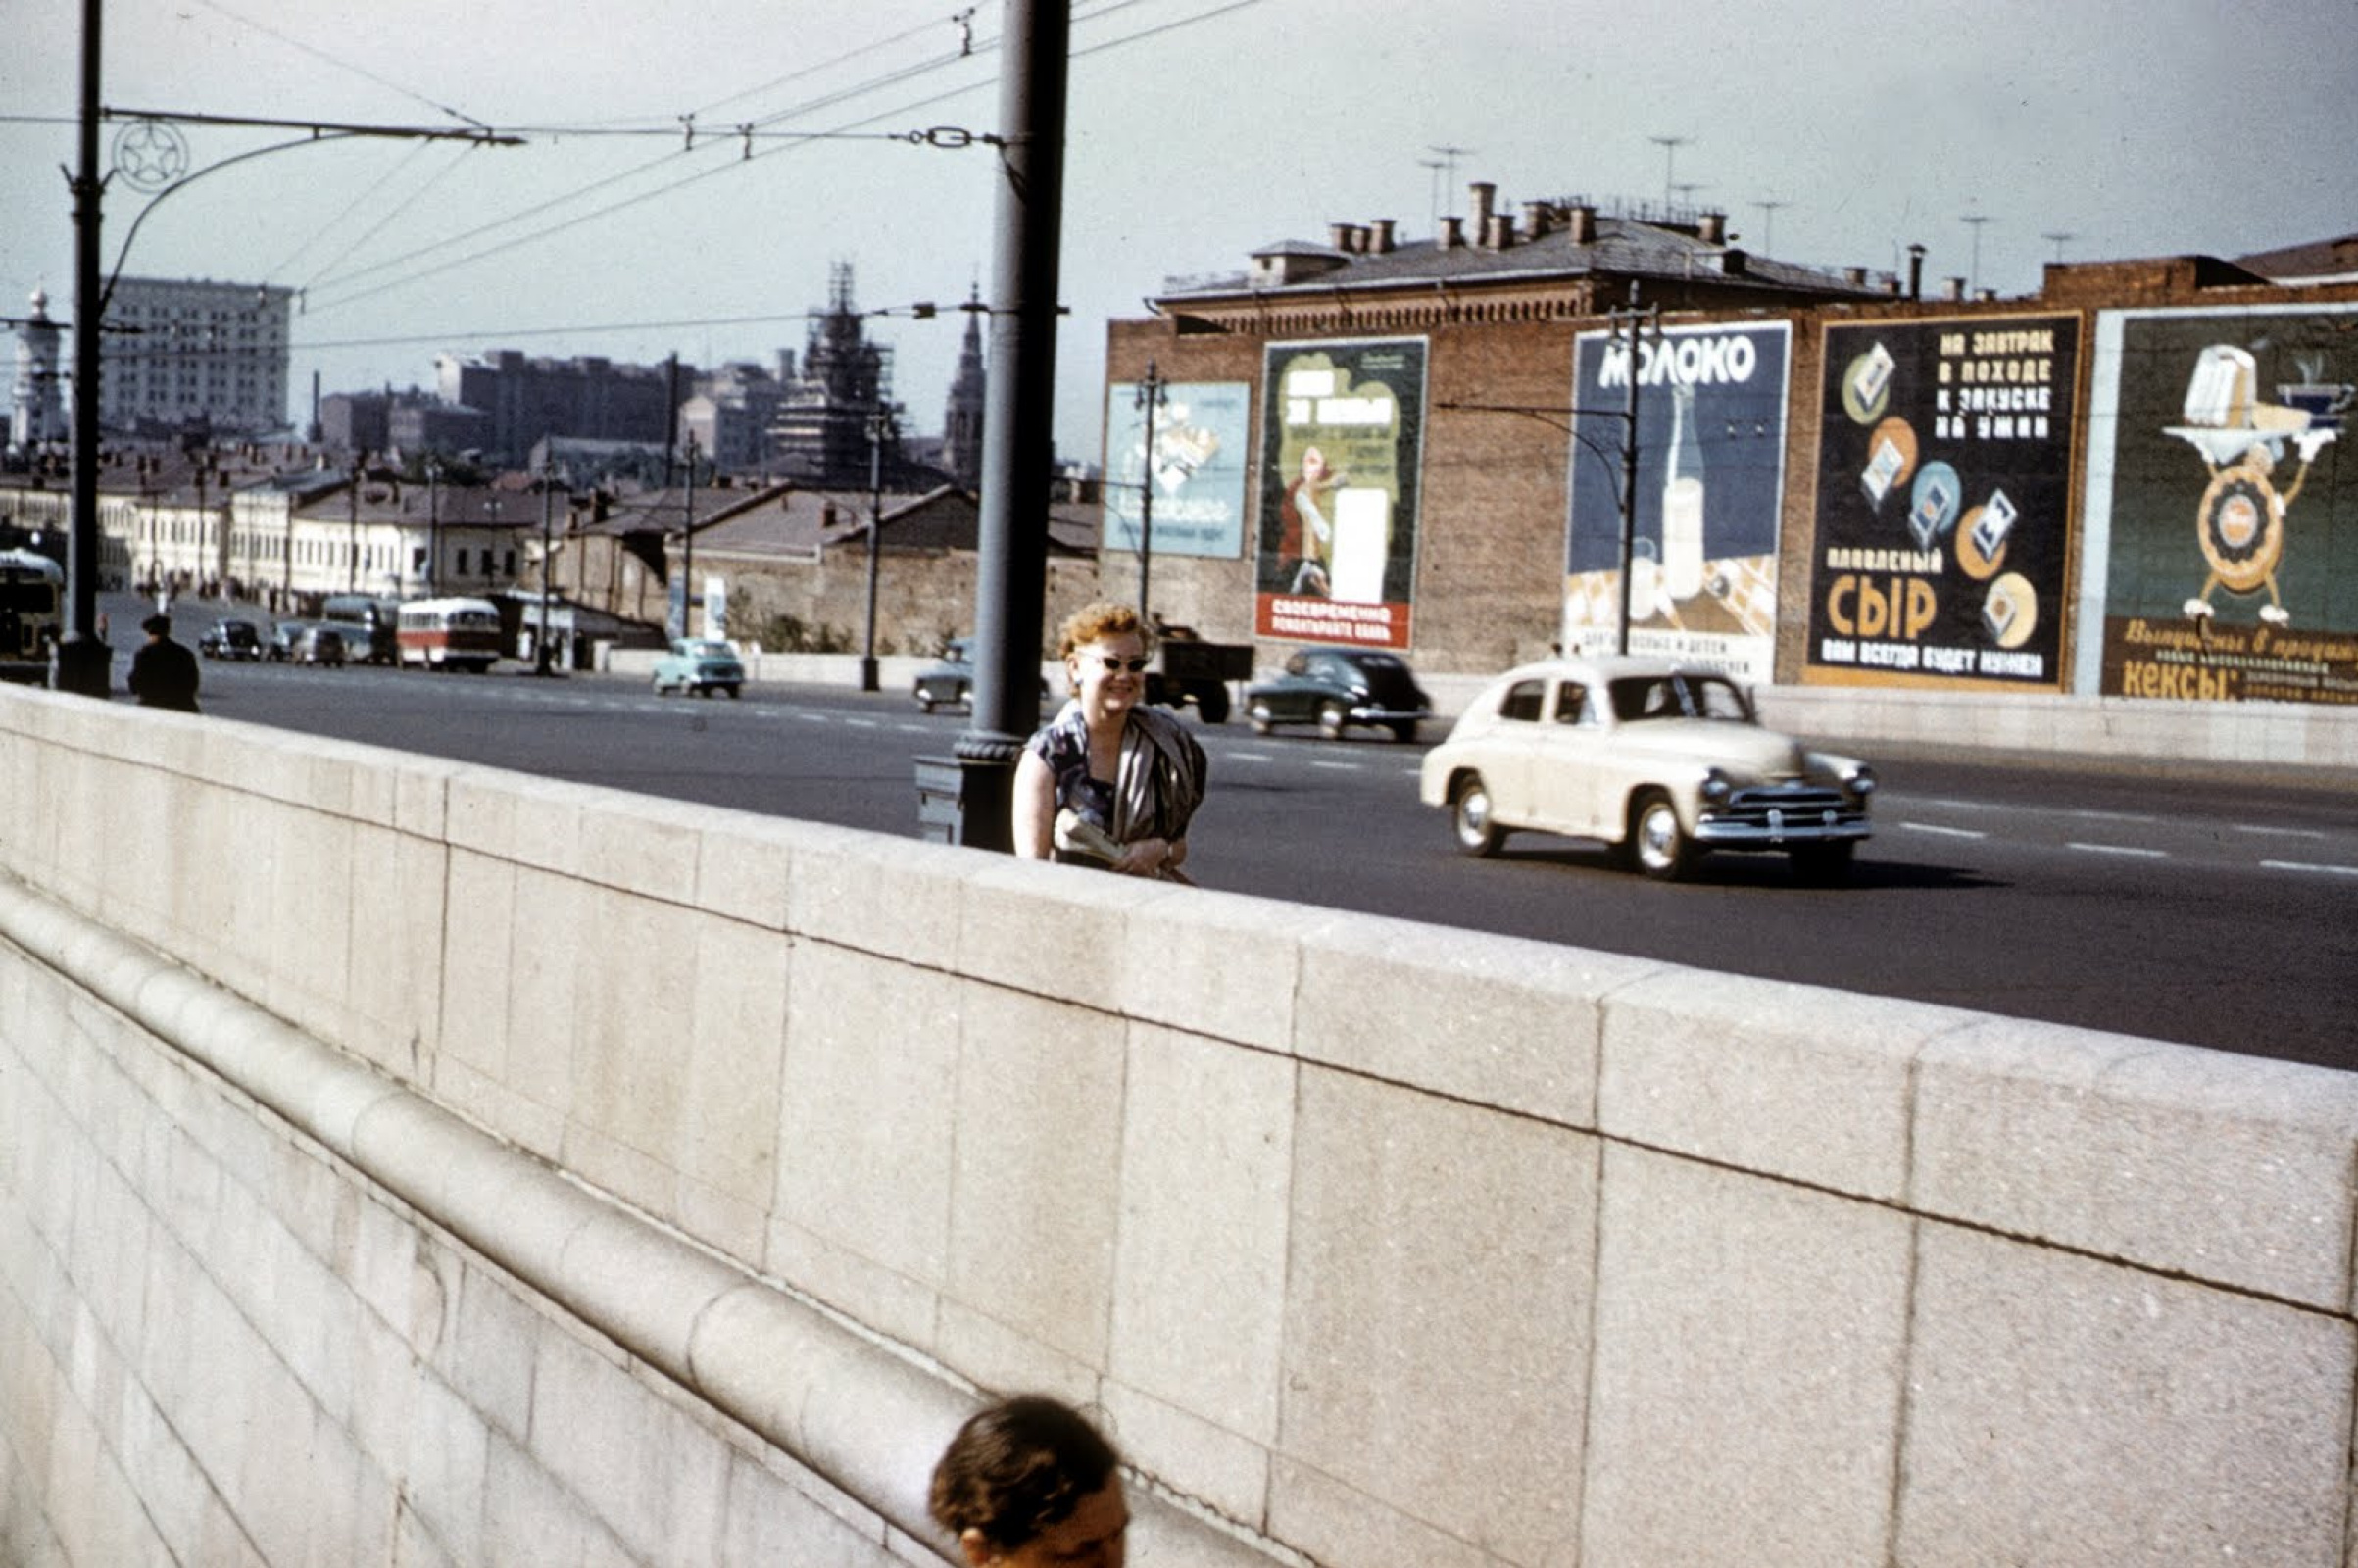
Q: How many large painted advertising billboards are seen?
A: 5